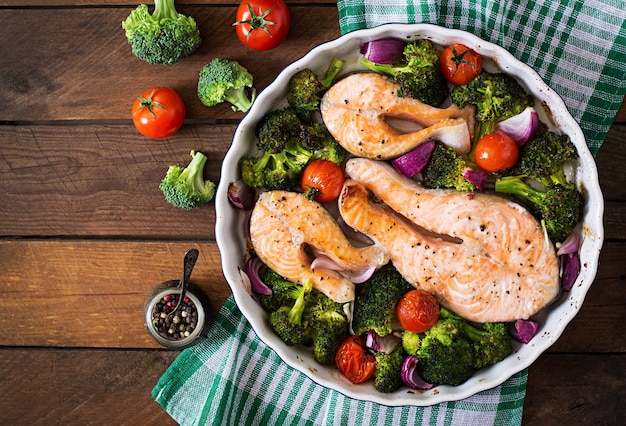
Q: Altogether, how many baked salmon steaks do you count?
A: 3